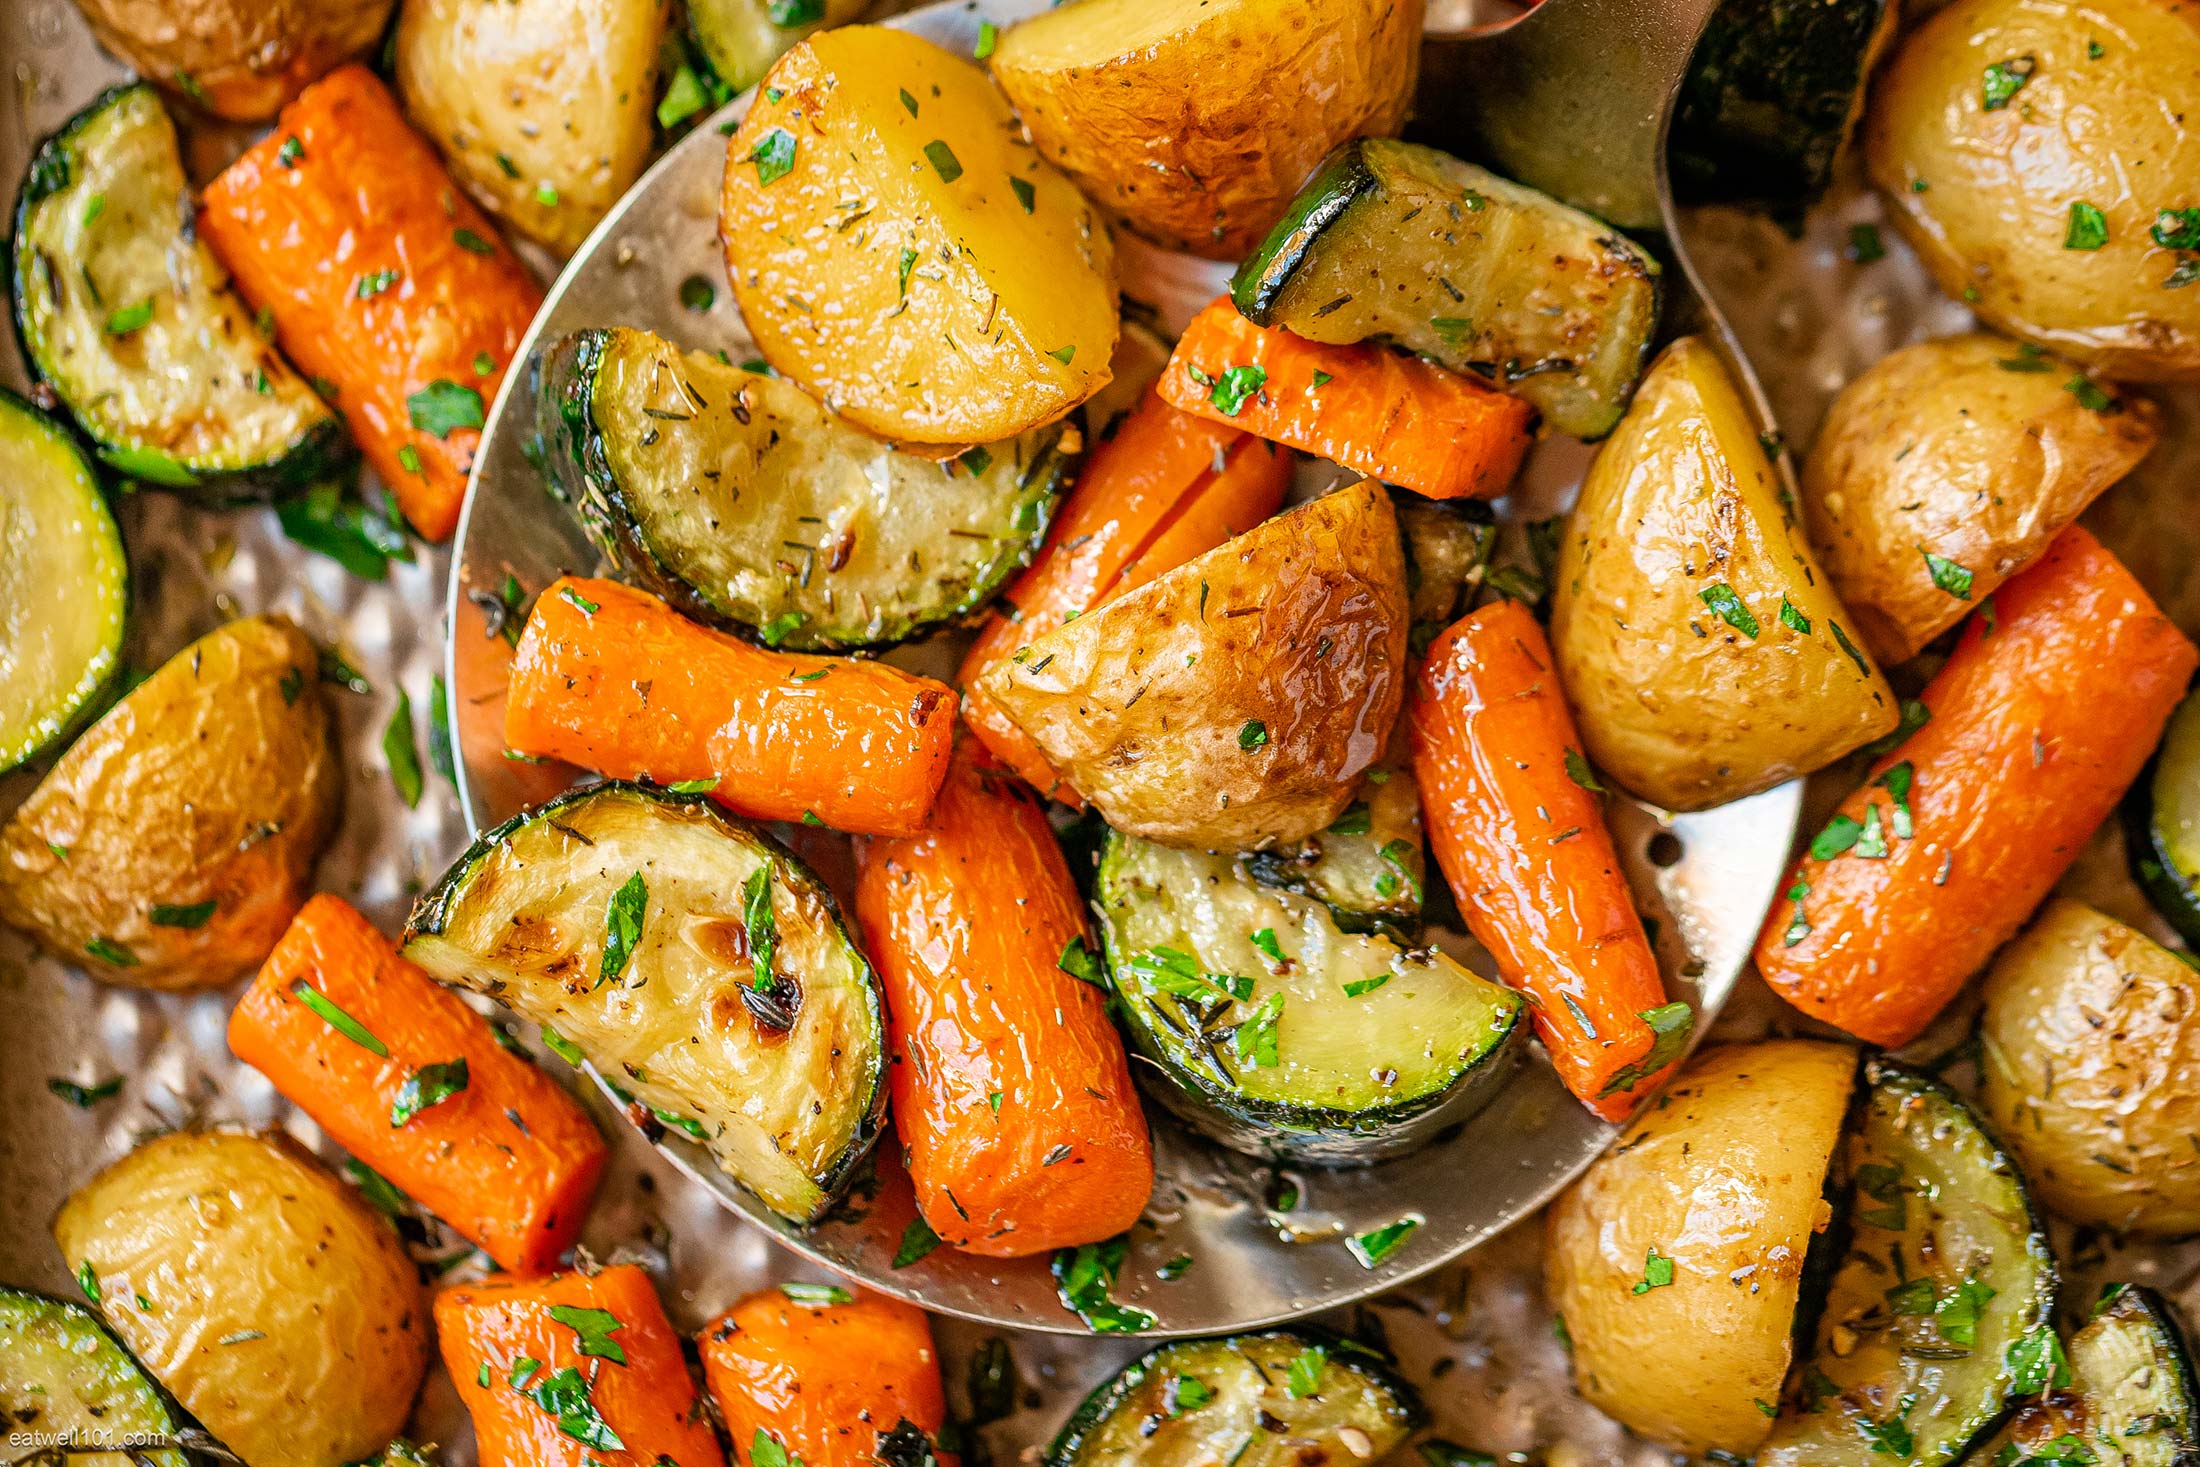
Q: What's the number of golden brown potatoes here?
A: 12